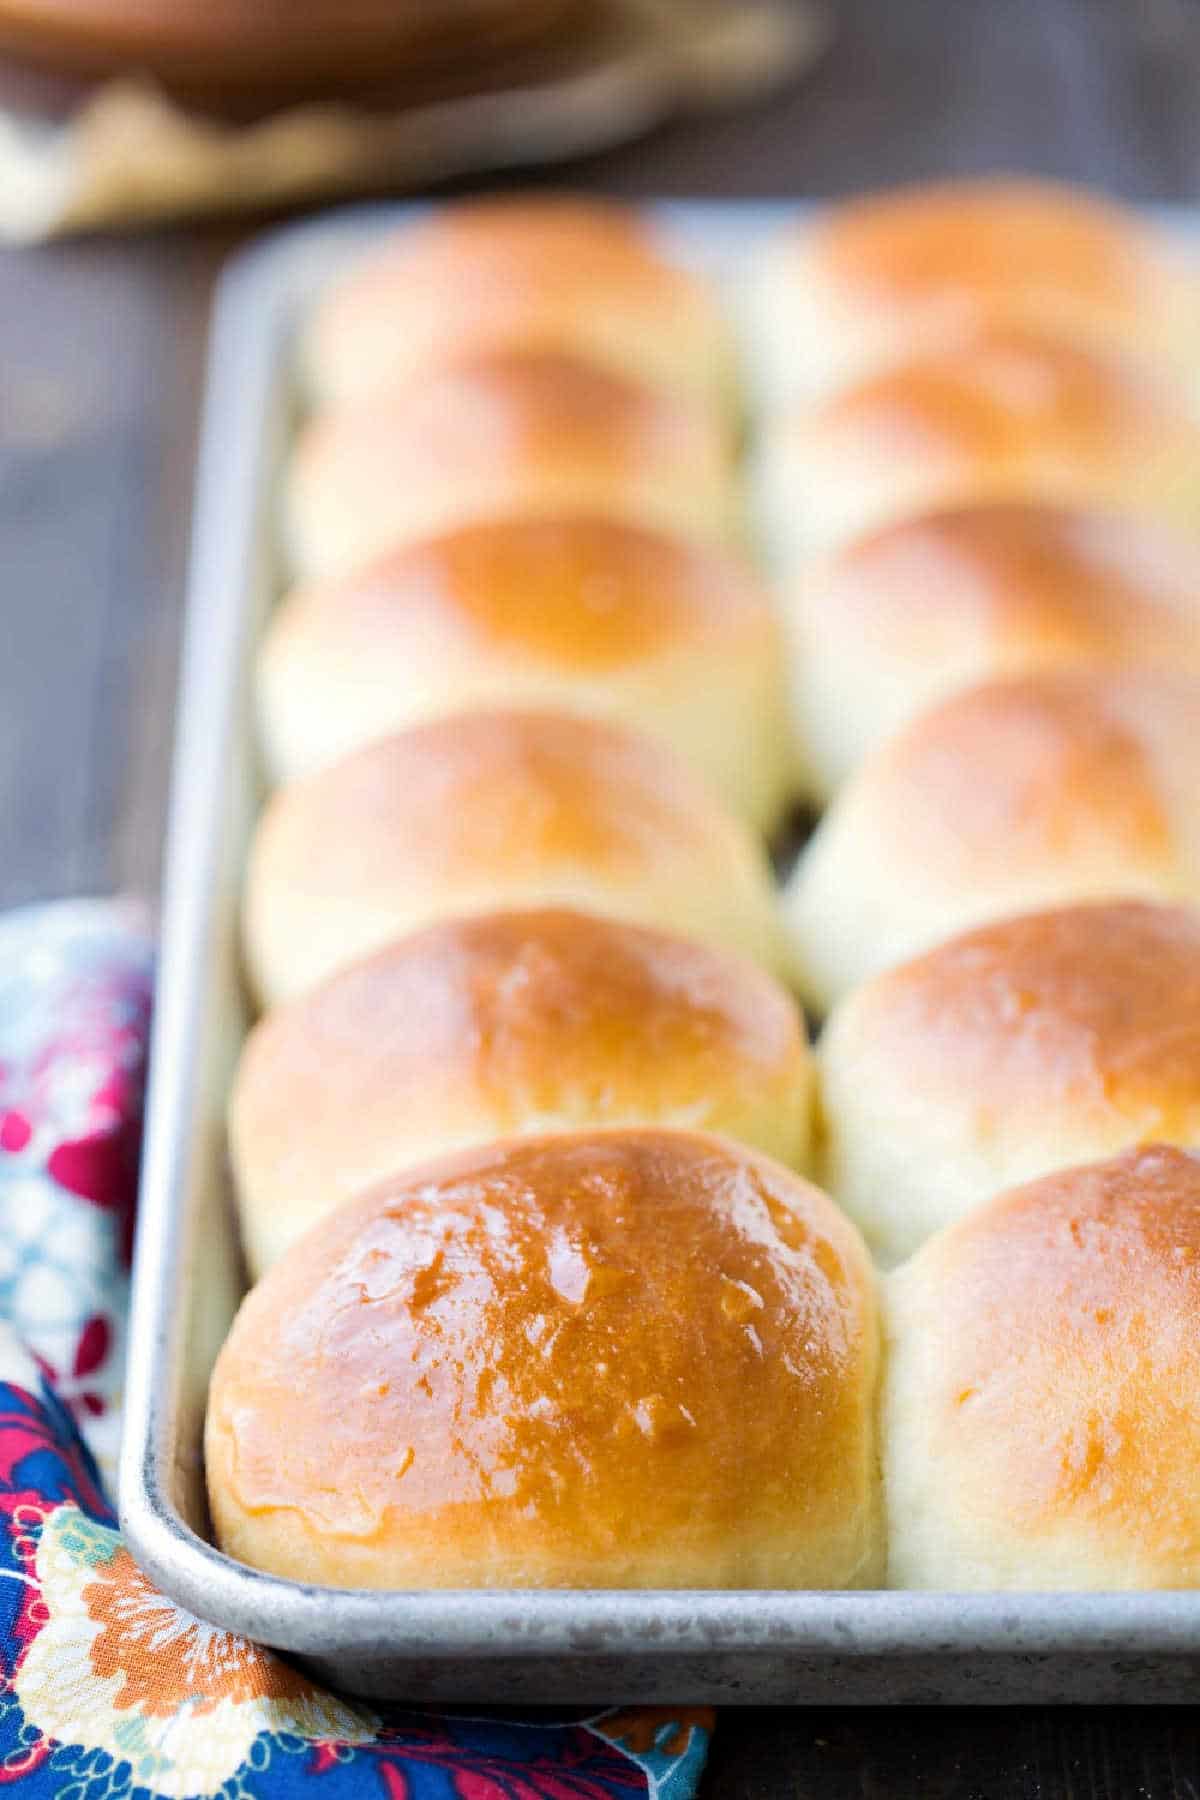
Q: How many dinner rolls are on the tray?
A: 12